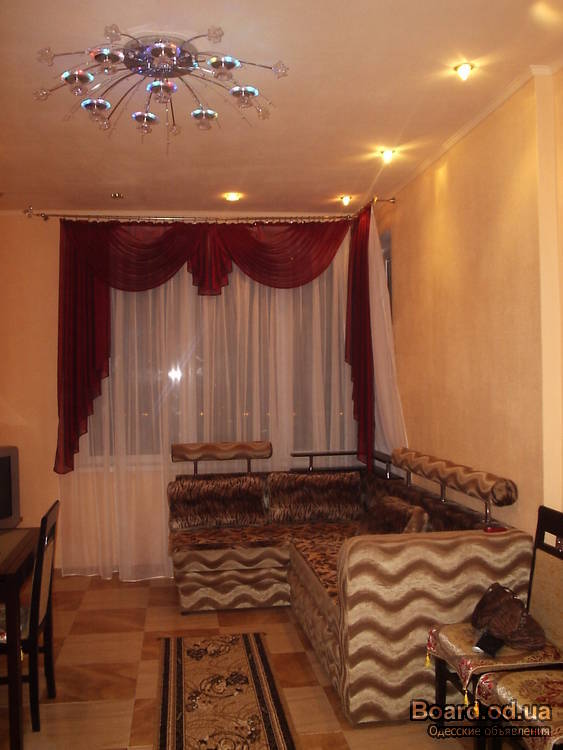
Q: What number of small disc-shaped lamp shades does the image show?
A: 9